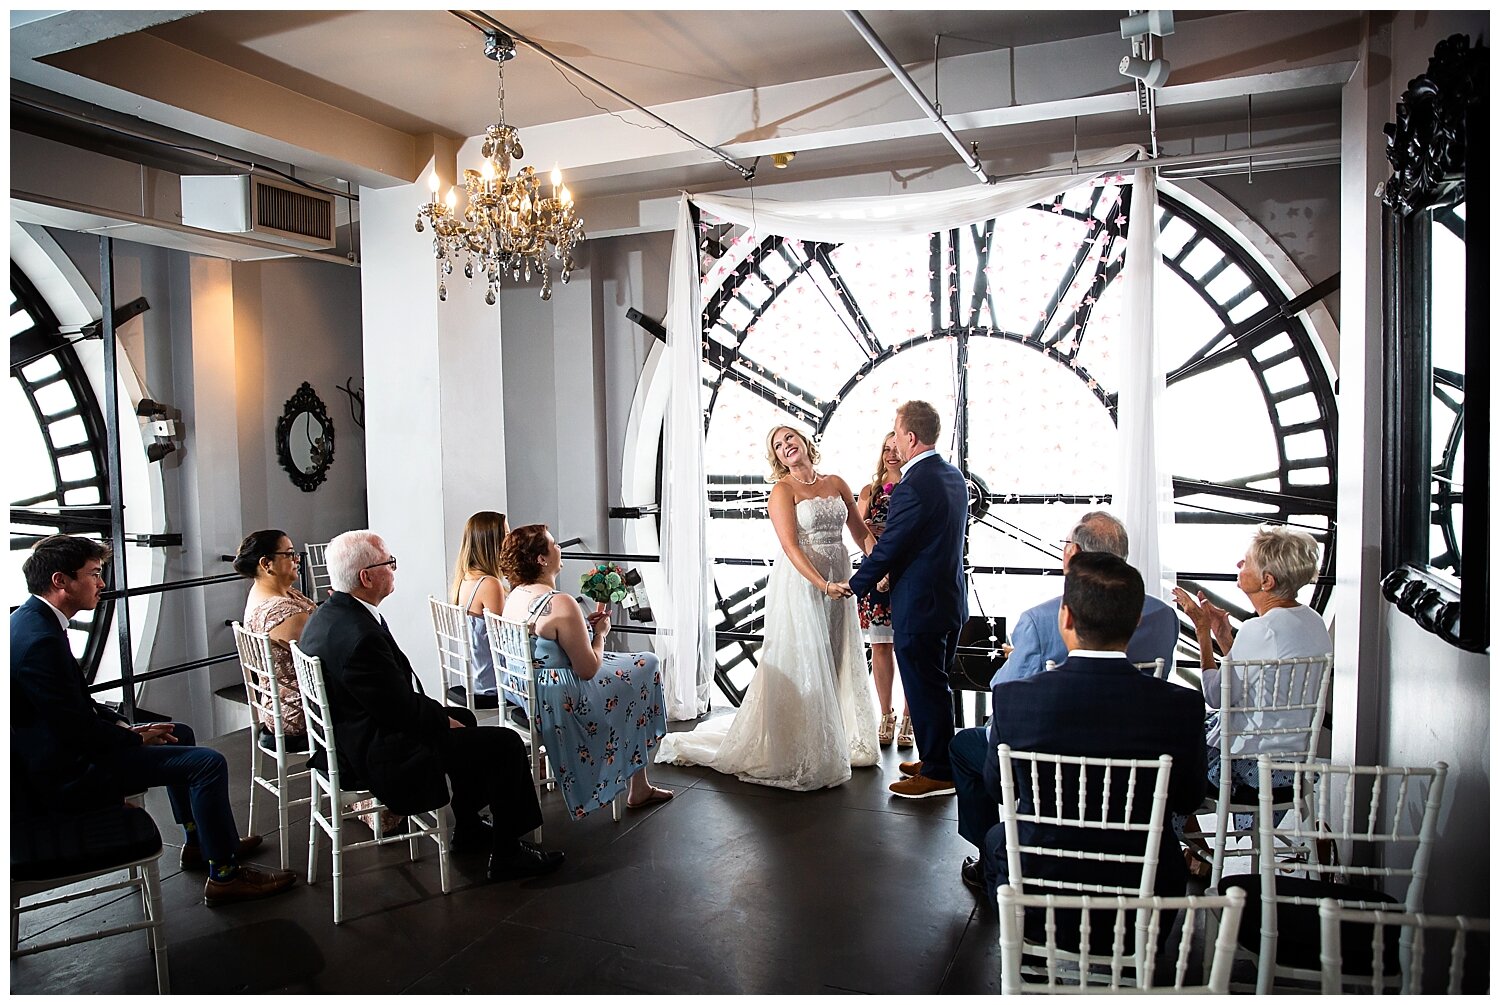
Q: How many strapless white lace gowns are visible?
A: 1